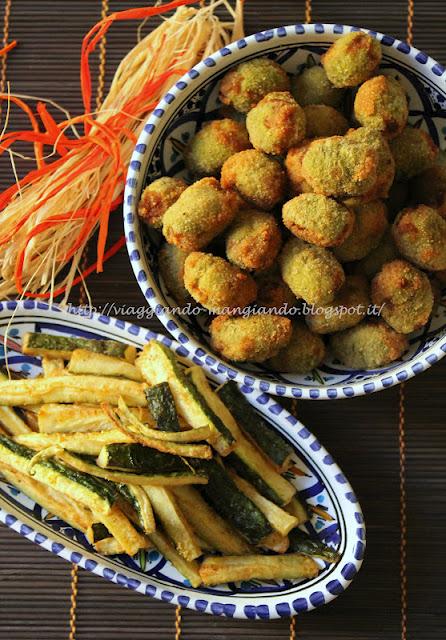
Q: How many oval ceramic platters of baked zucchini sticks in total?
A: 1